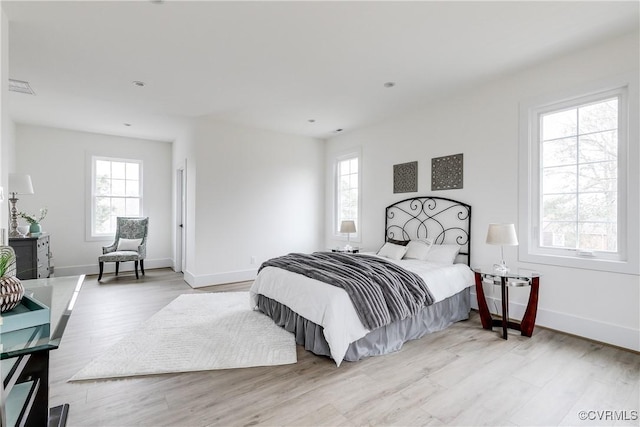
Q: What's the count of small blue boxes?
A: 1